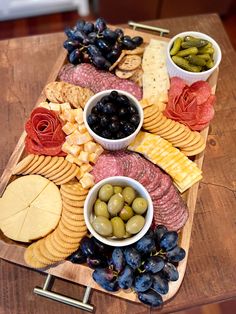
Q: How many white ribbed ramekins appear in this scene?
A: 3